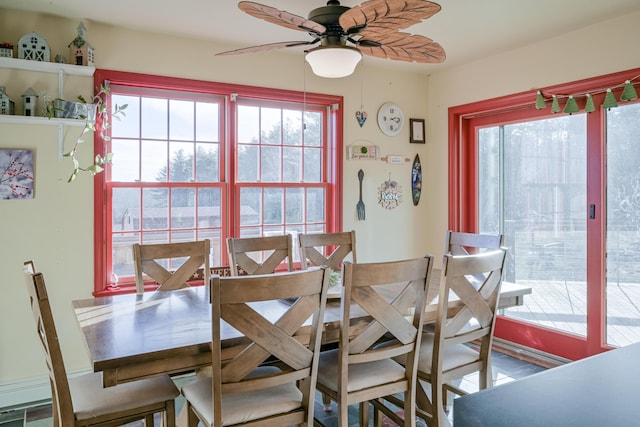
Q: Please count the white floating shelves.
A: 2